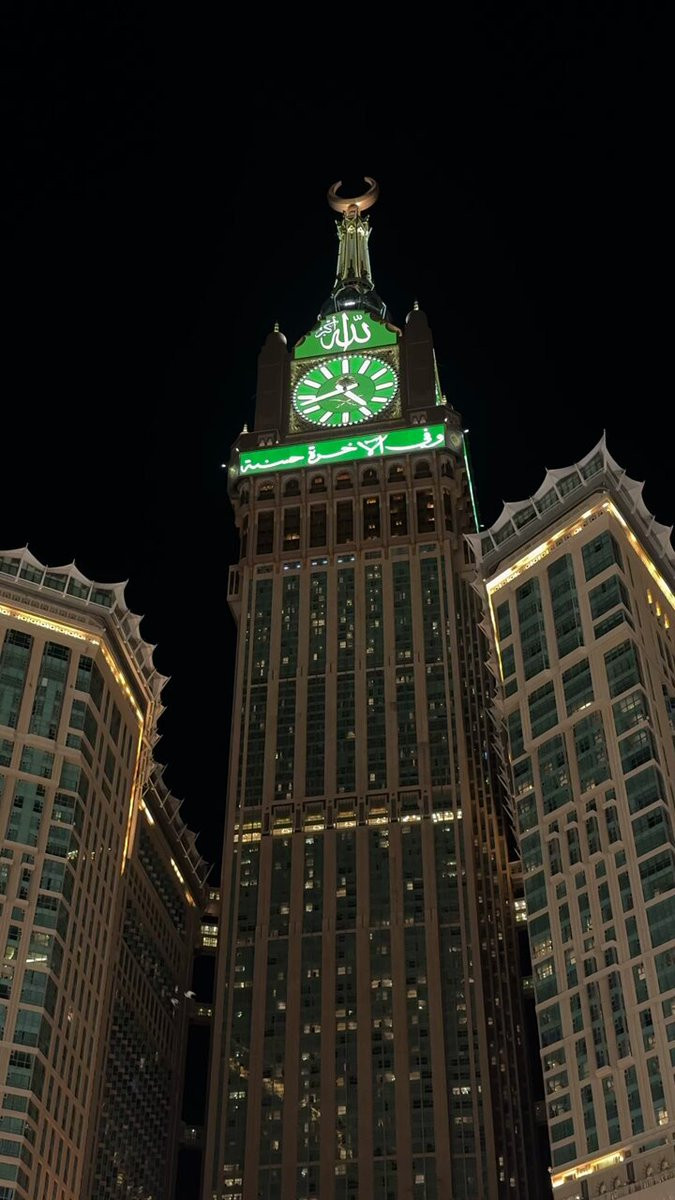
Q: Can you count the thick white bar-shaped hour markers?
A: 12